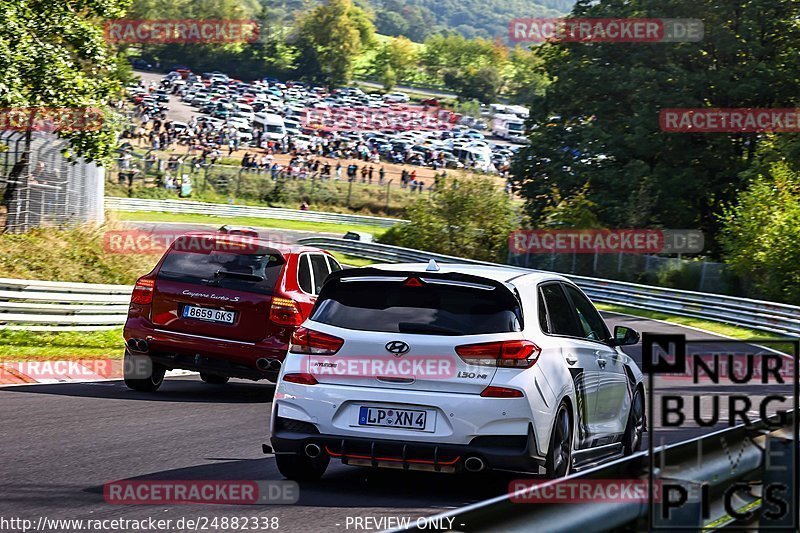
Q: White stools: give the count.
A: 0